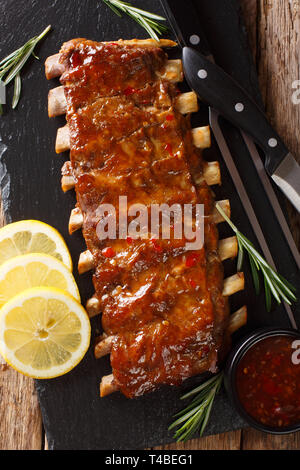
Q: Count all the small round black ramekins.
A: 1